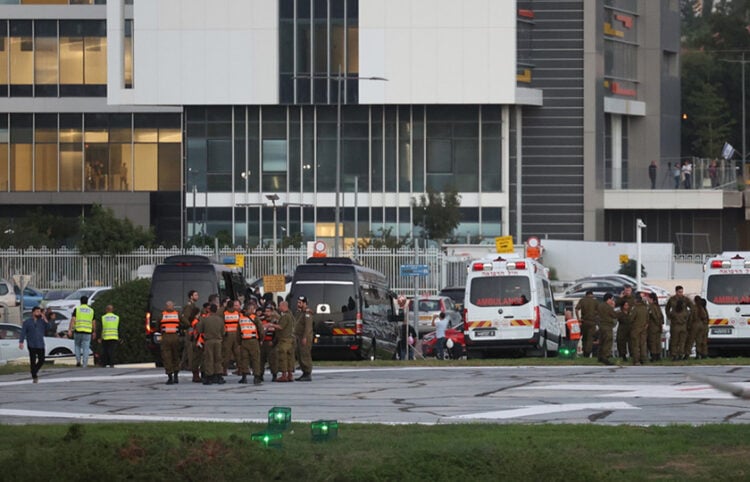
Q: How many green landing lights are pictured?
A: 4